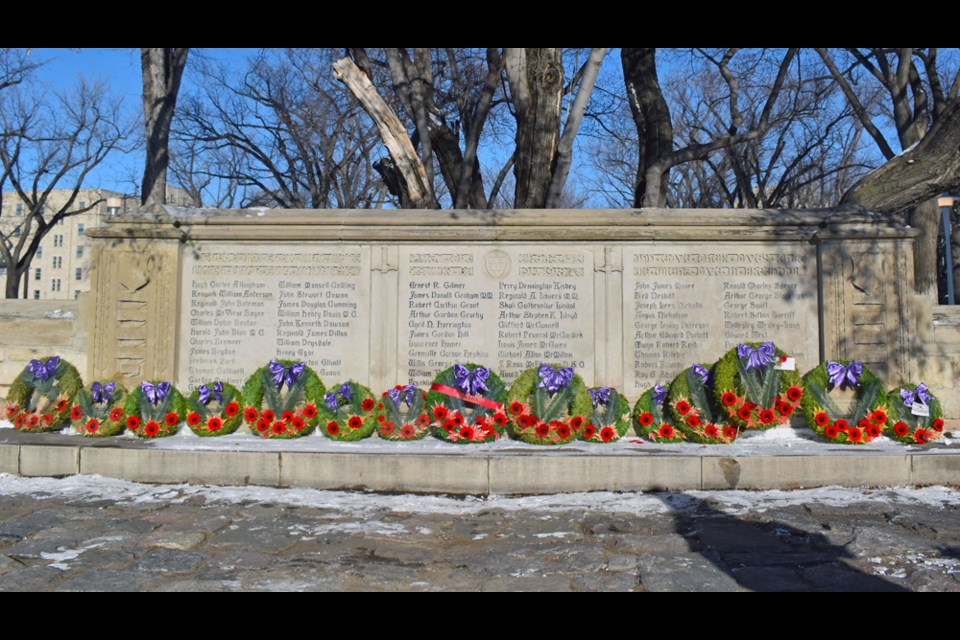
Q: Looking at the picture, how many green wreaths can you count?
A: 15